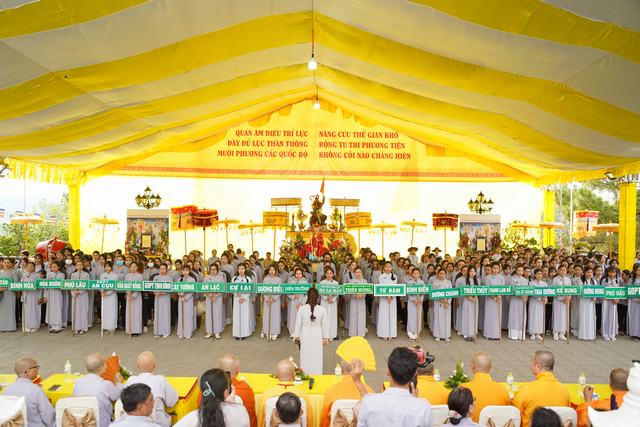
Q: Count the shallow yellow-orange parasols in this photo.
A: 9